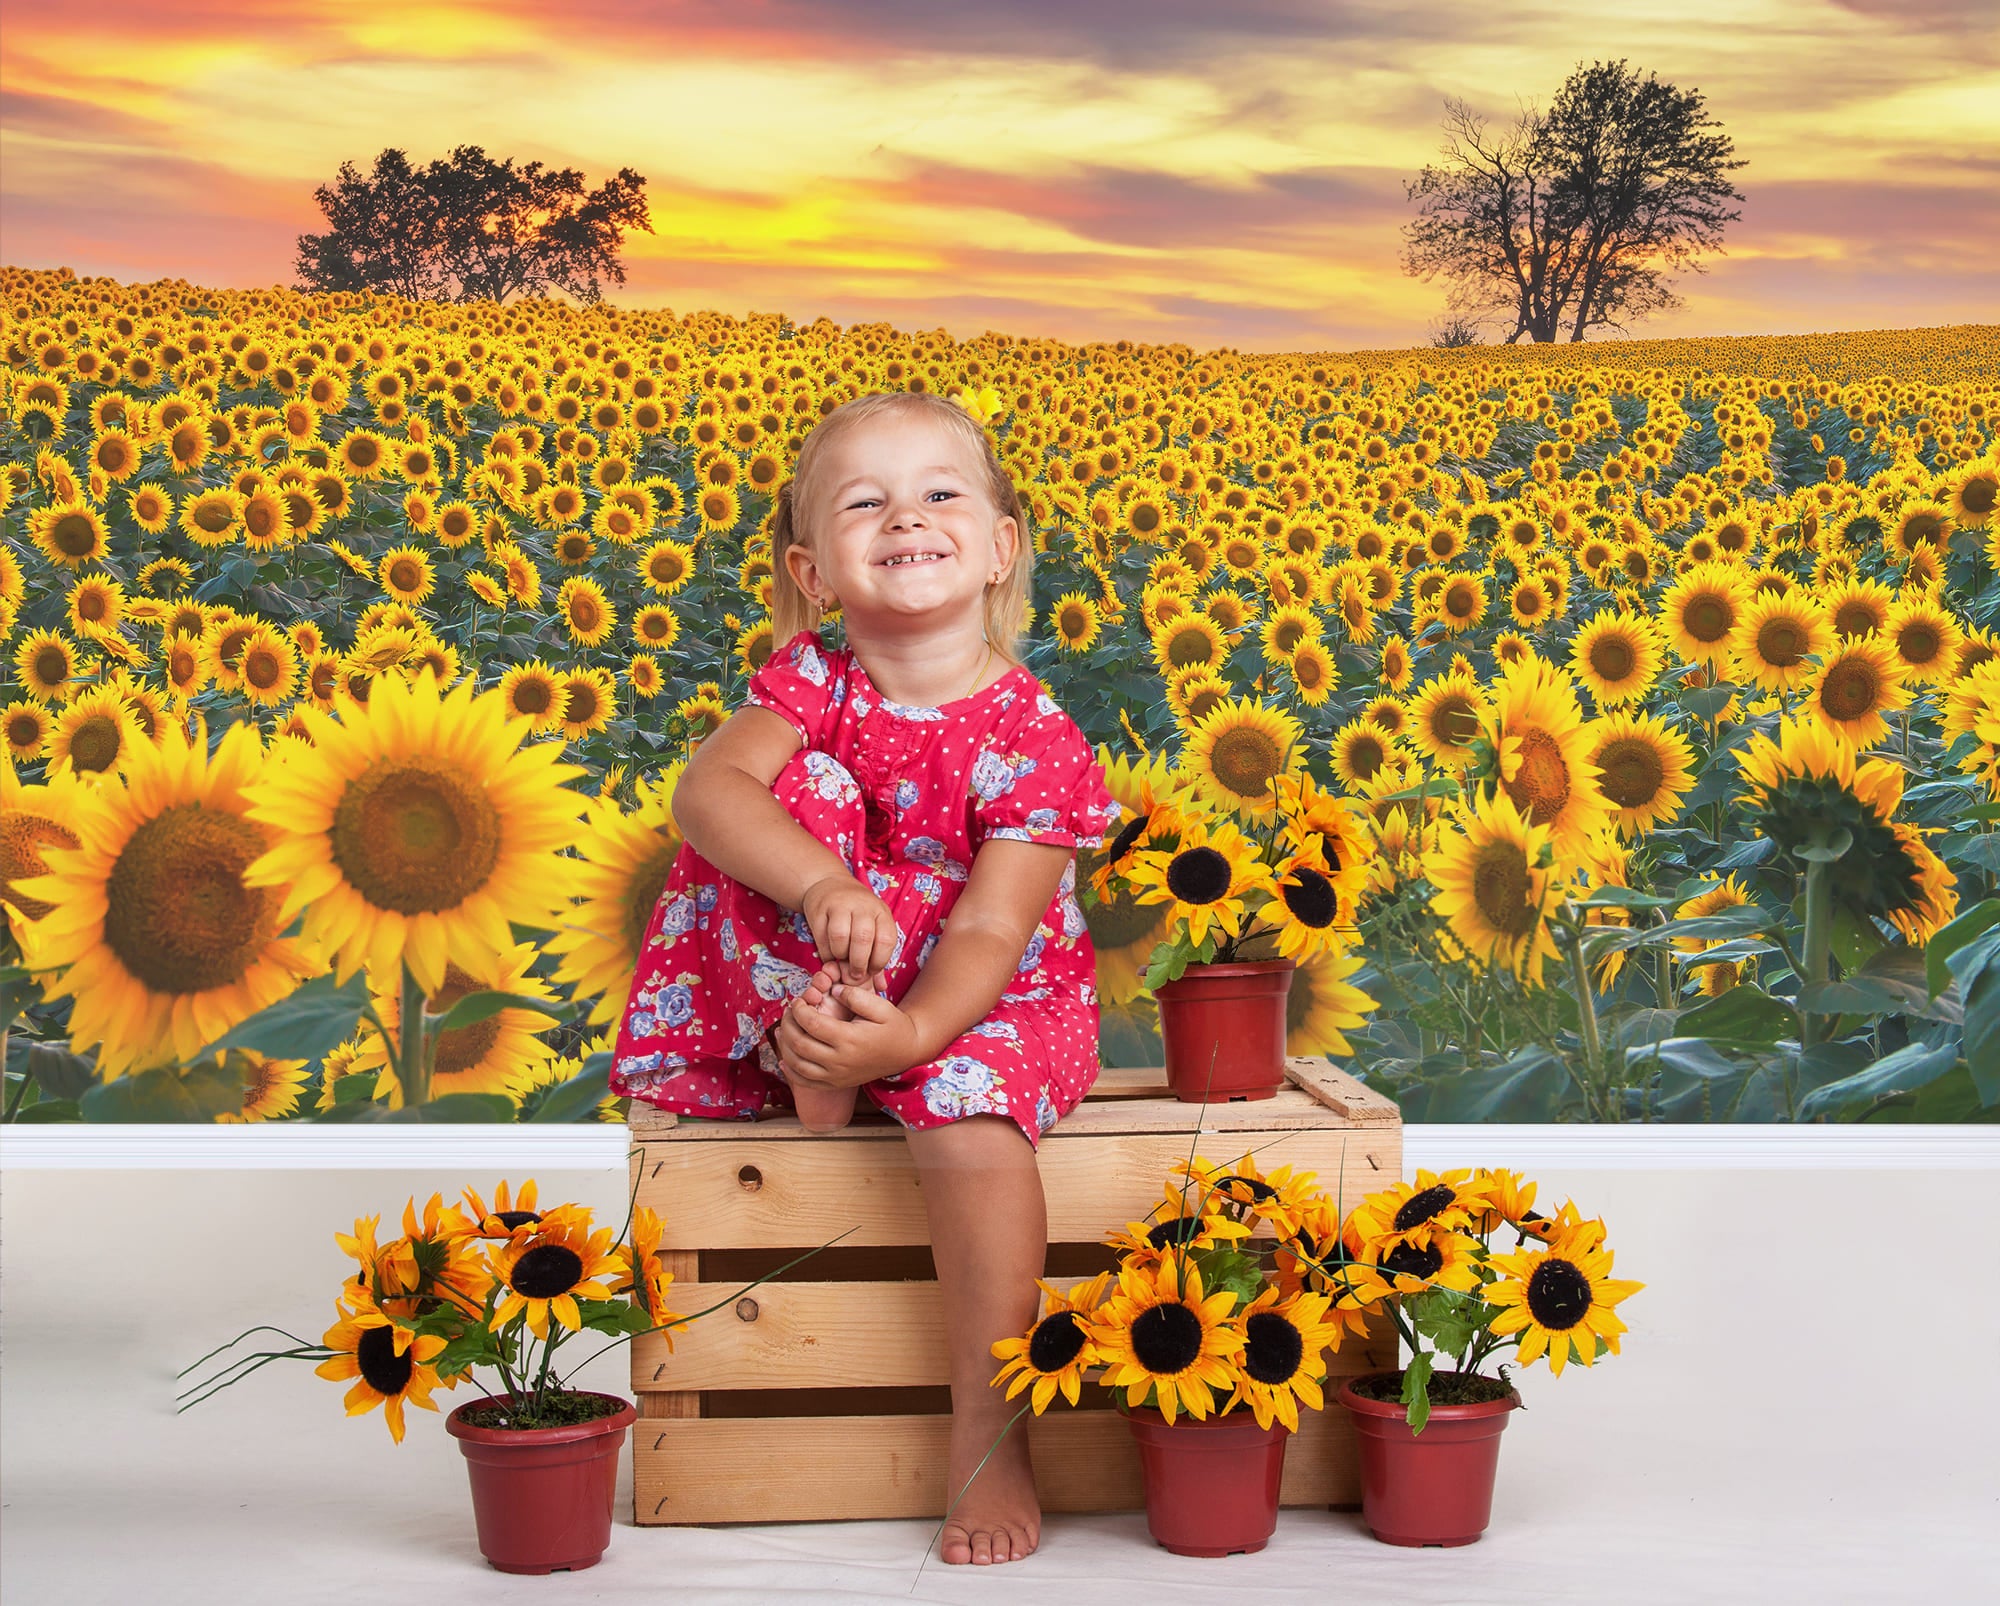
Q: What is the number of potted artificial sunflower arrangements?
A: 4